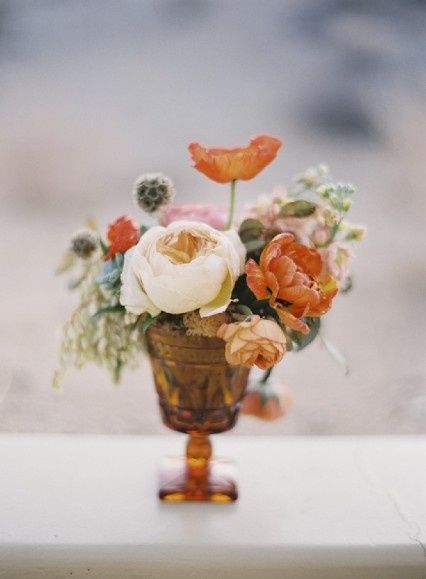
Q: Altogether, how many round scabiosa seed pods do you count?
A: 2